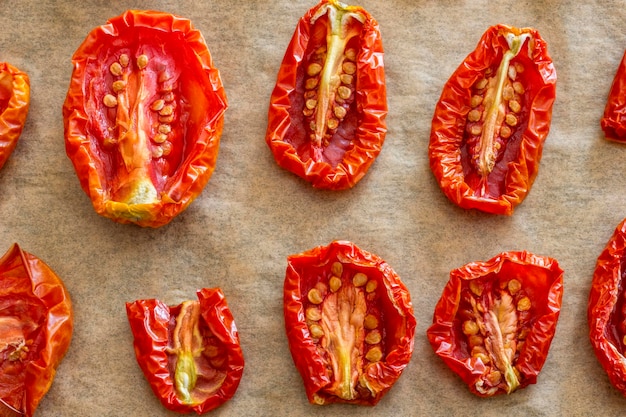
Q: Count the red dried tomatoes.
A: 10